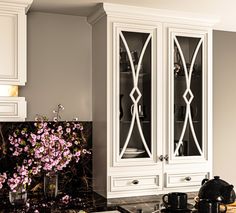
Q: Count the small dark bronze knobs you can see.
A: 4